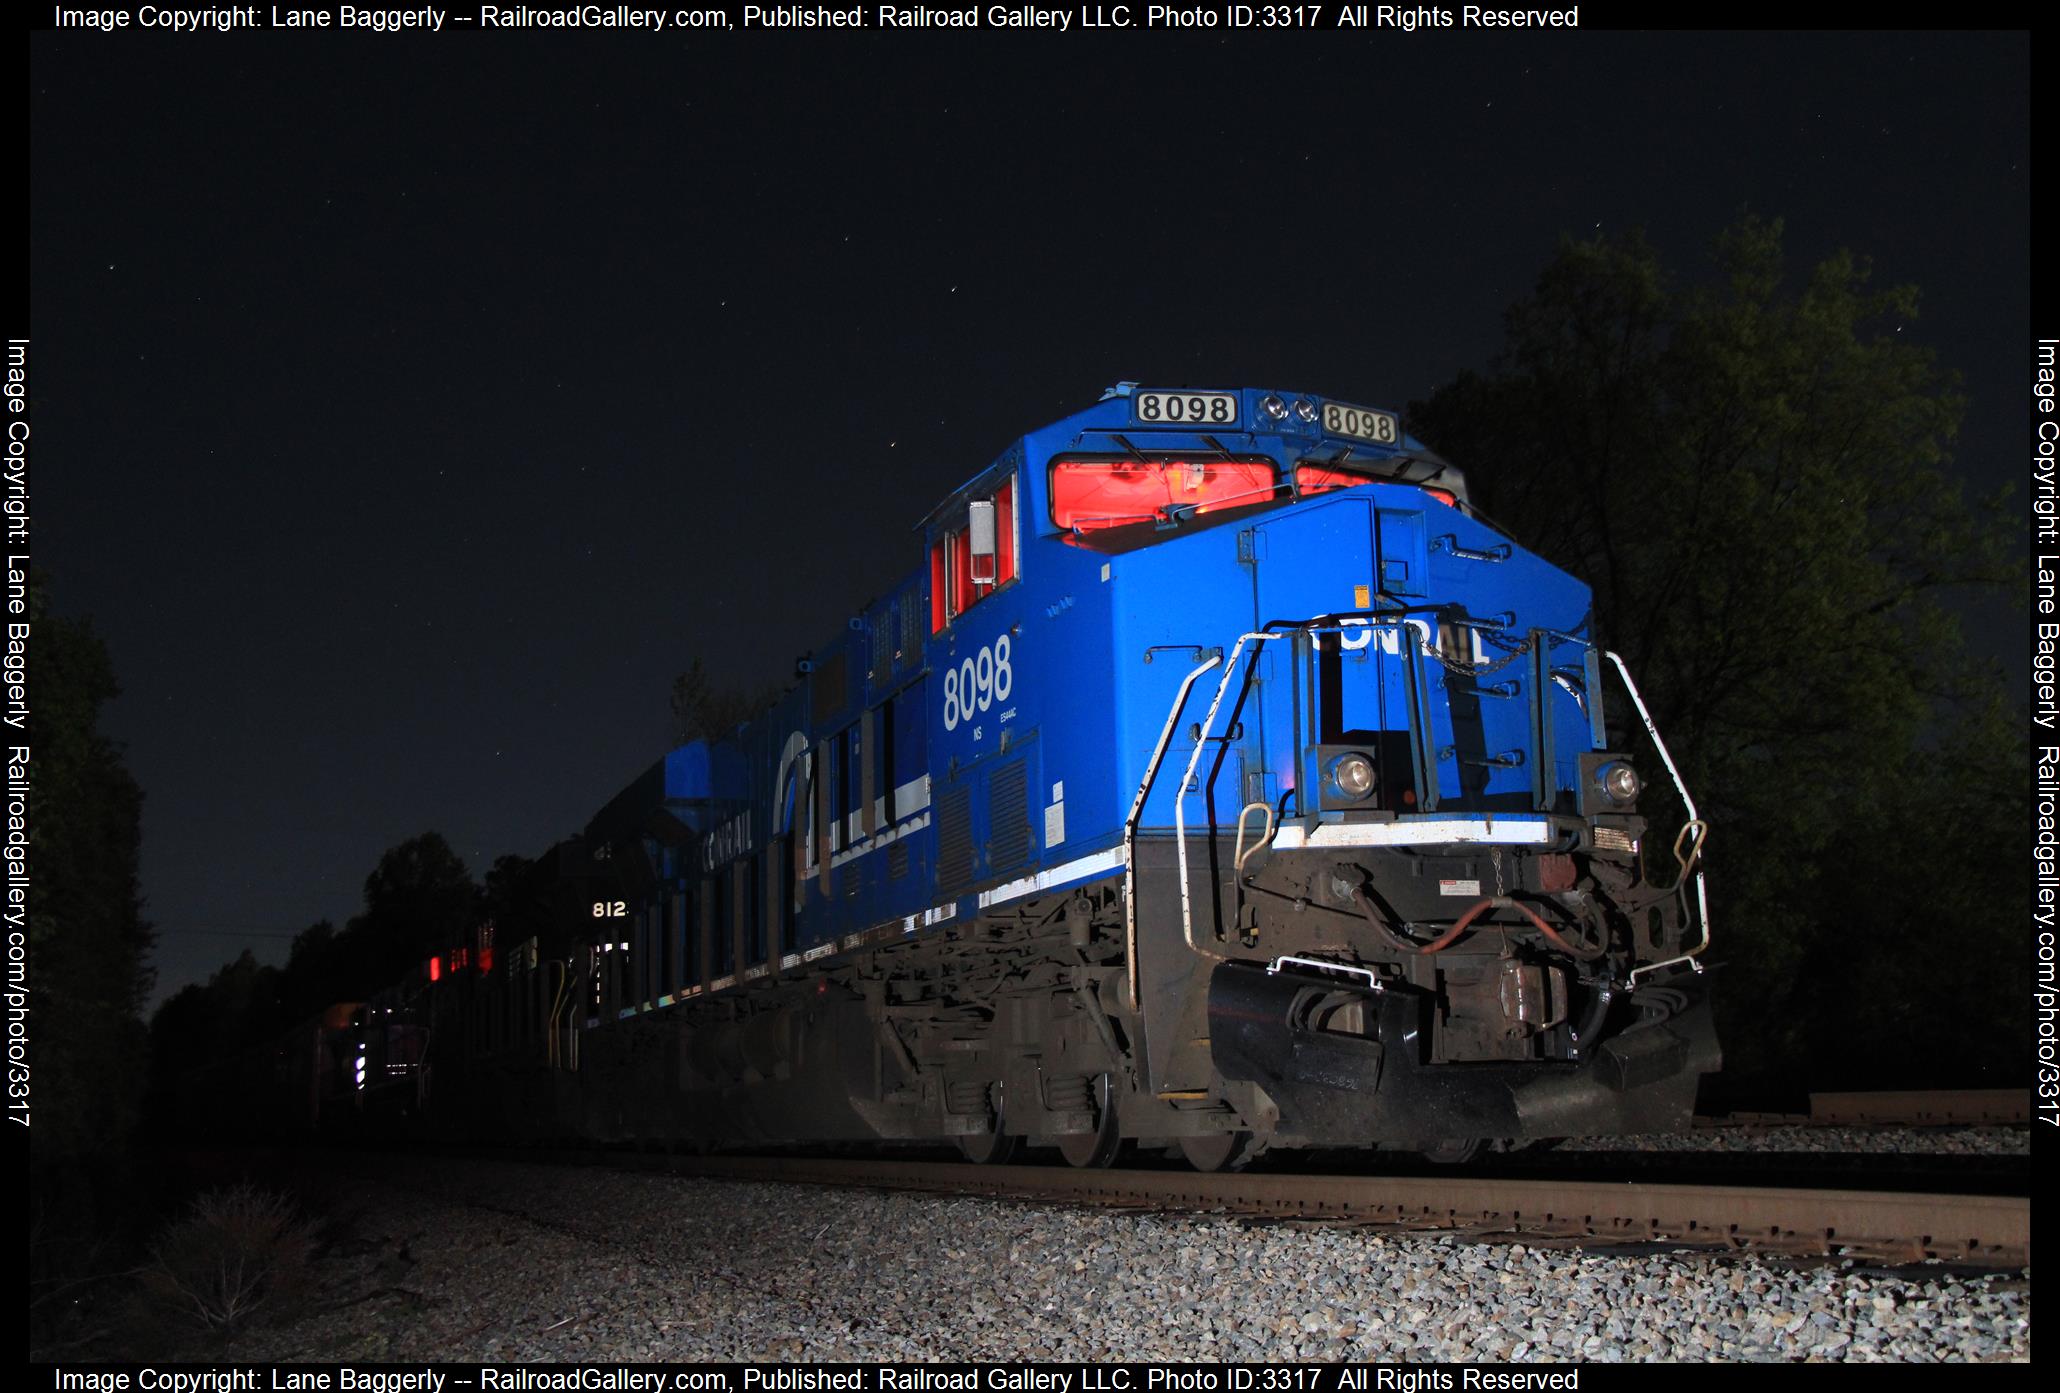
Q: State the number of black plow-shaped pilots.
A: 1